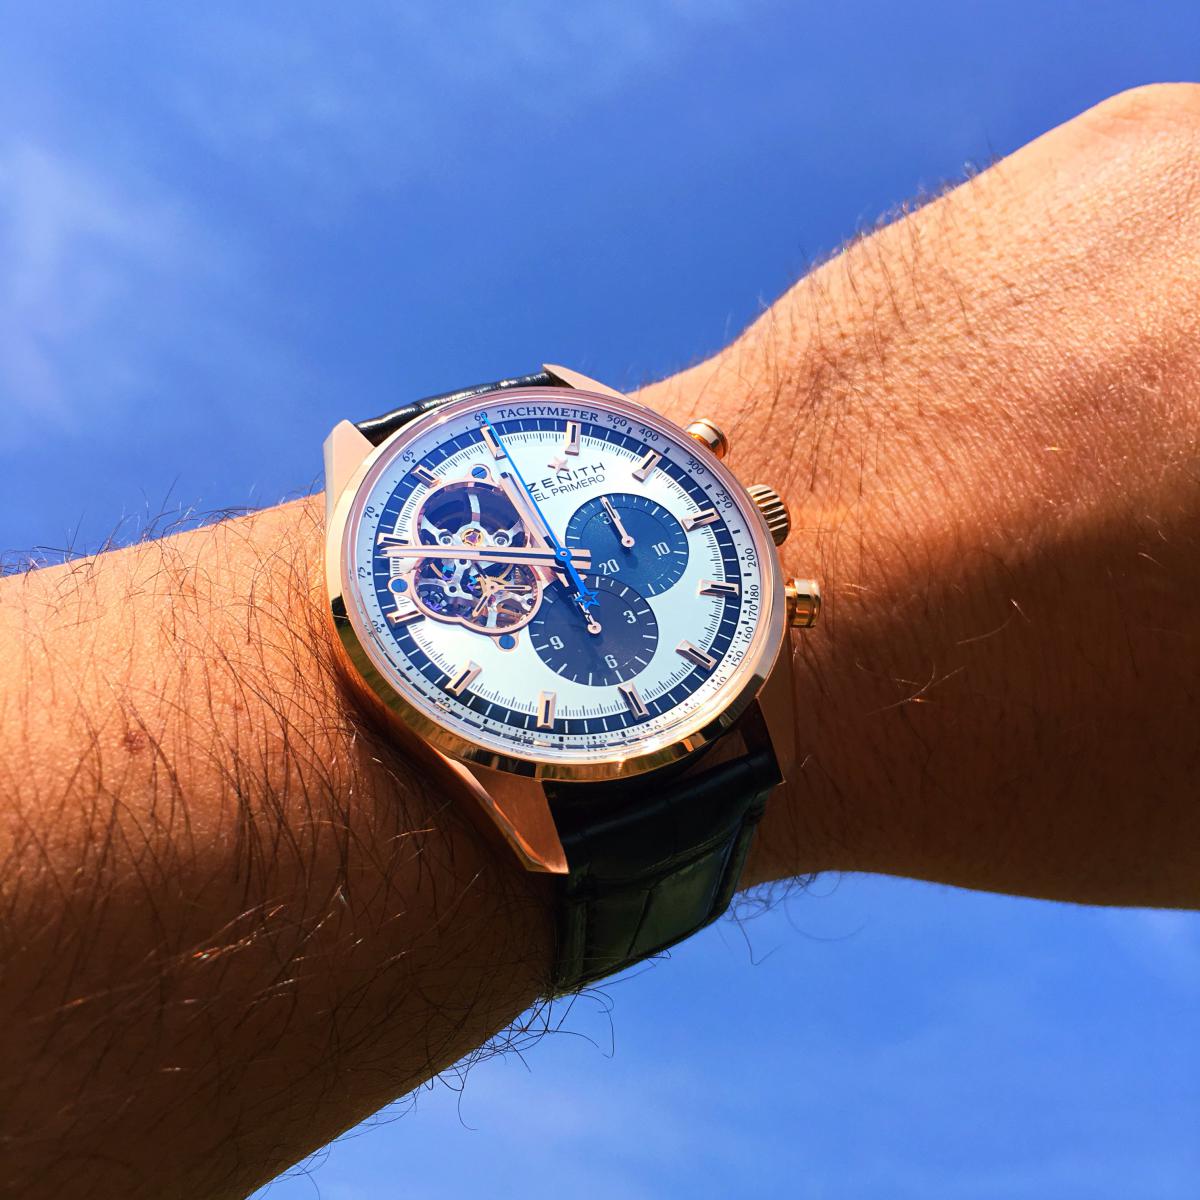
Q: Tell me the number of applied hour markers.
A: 12